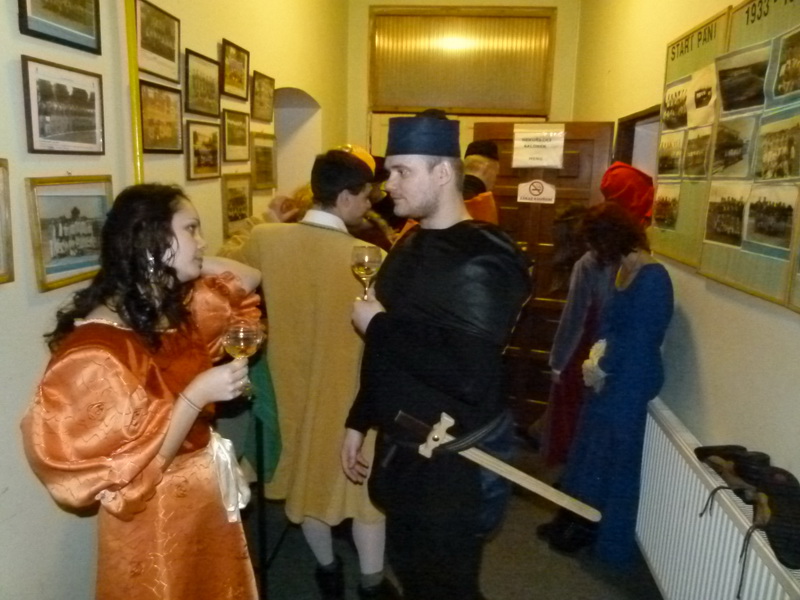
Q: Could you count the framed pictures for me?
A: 13